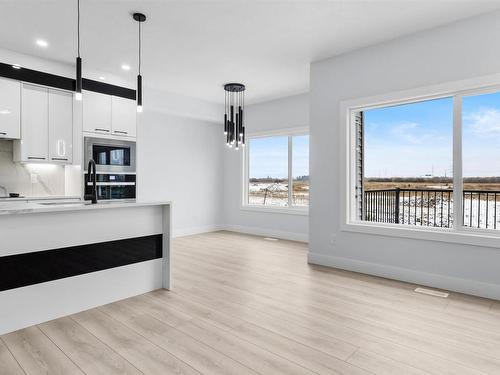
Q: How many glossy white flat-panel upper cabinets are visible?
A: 5